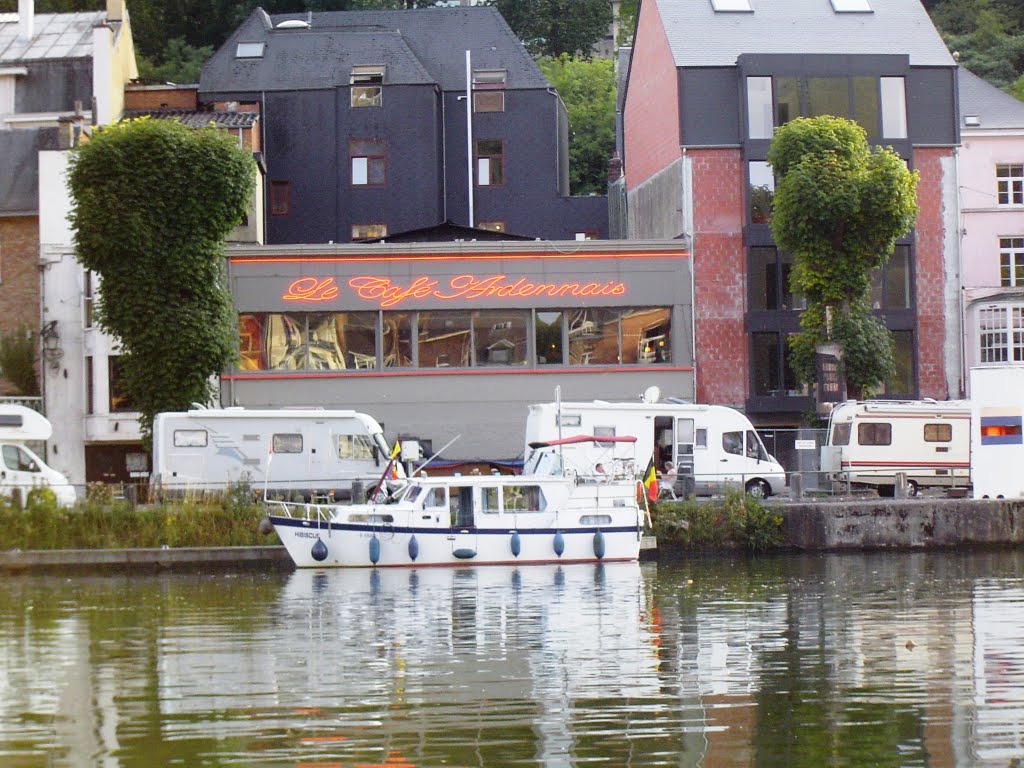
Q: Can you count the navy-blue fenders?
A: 7